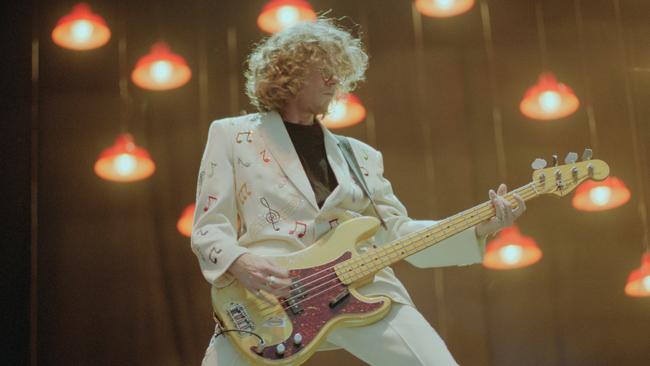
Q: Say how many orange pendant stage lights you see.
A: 11